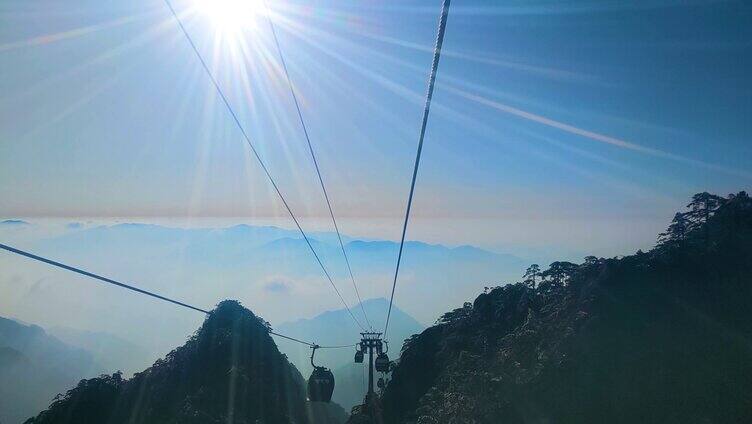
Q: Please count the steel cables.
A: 4